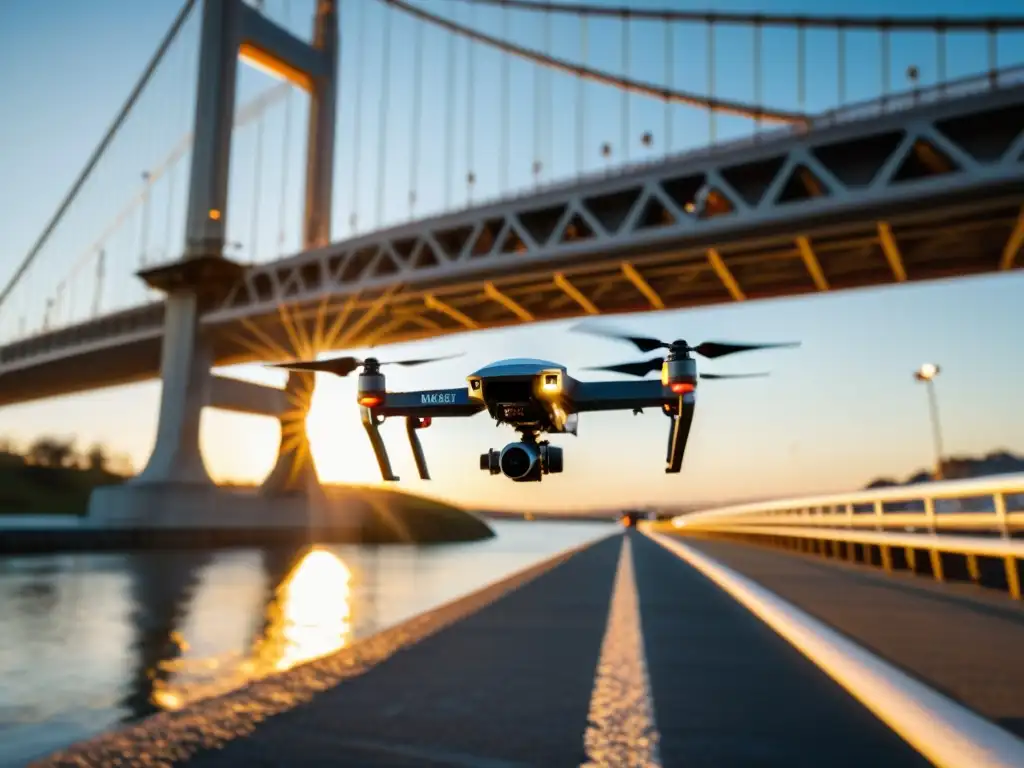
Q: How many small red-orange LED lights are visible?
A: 2